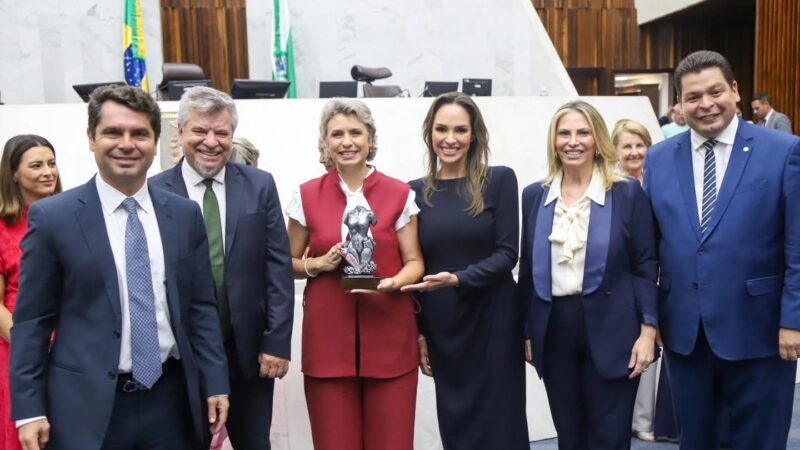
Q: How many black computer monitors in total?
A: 6